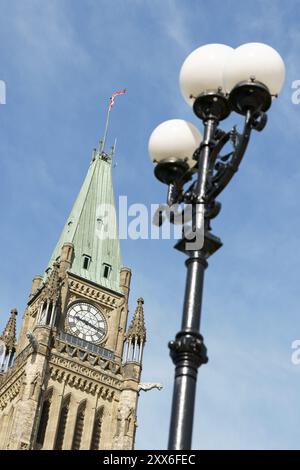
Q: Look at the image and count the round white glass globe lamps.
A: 3